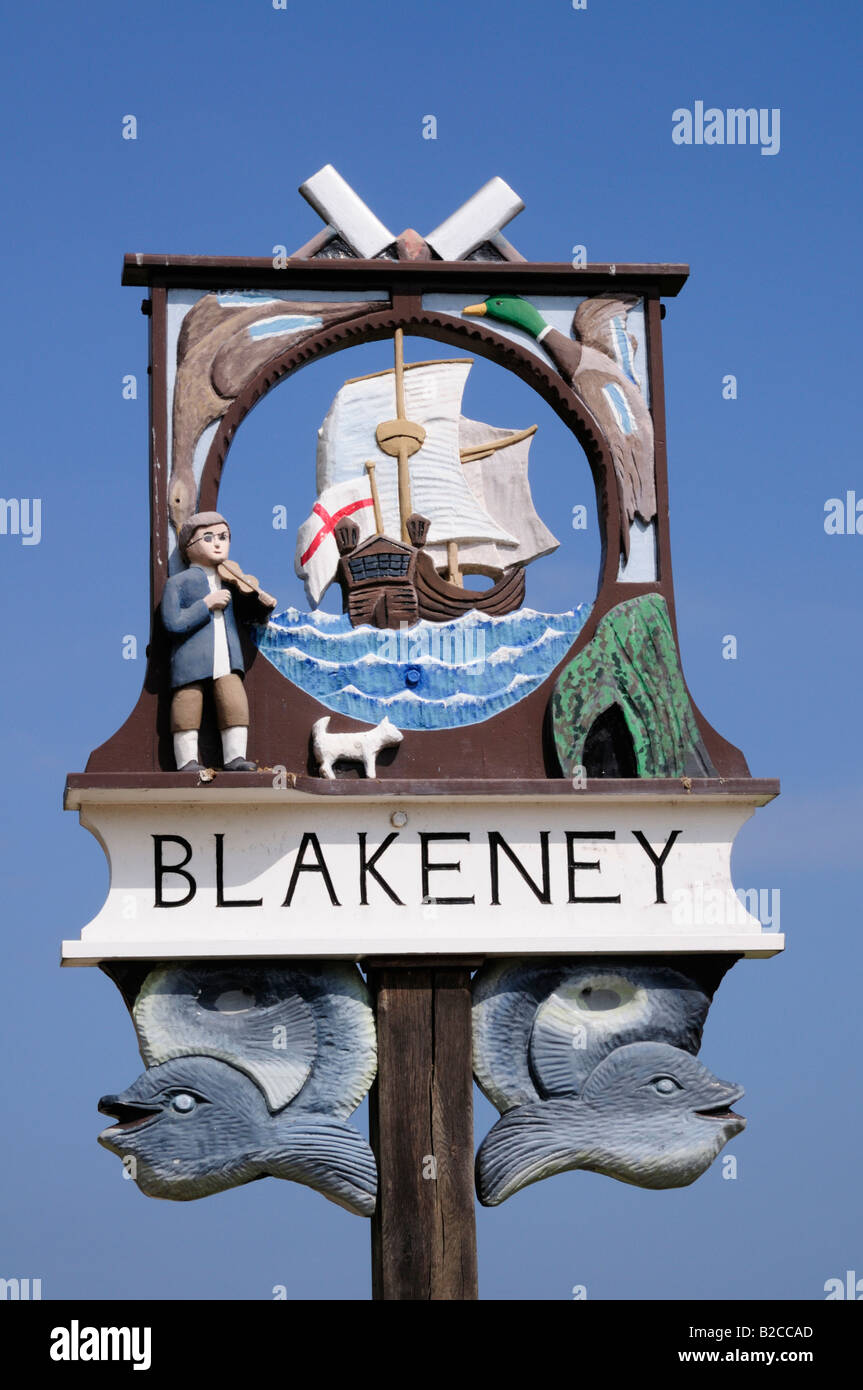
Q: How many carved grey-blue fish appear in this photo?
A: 2